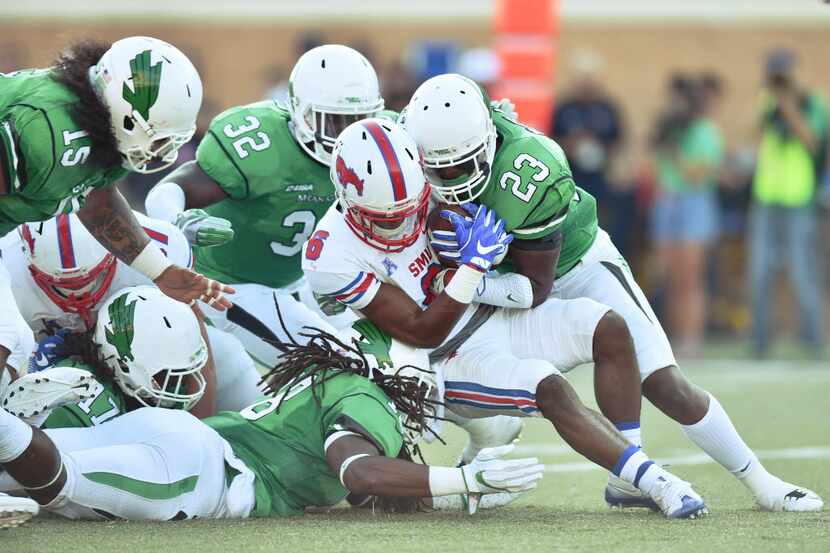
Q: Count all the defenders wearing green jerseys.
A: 5